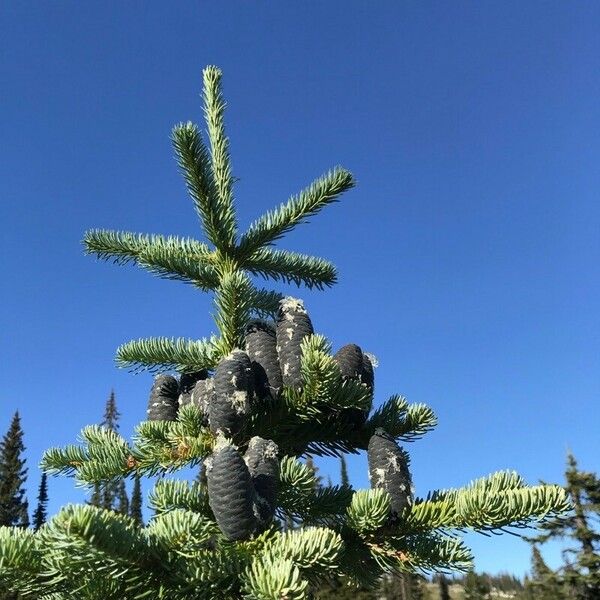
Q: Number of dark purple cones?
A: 11